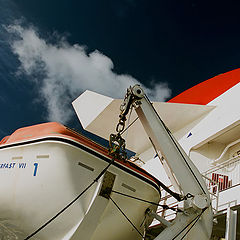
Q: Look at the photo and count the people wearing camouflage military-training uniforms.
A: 0